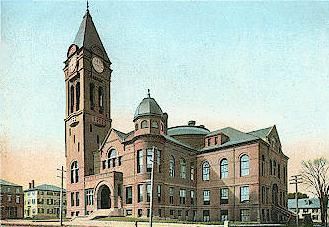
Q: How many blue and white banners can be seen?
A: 0